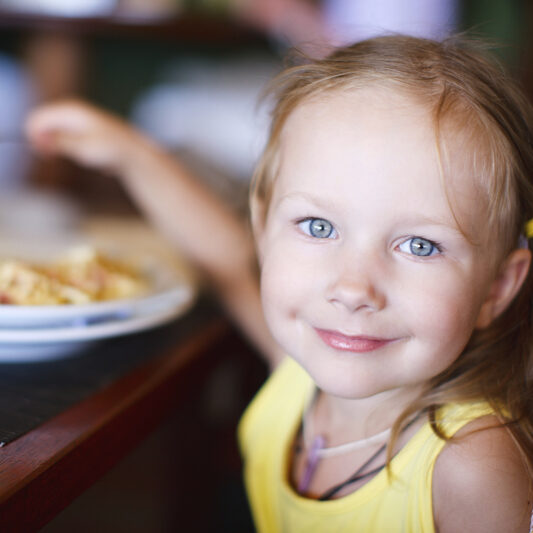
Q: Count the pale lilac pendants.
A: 1